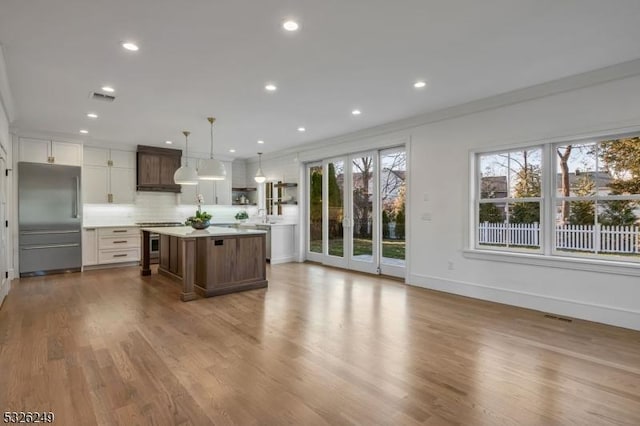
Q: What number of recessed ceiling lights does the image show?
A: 12